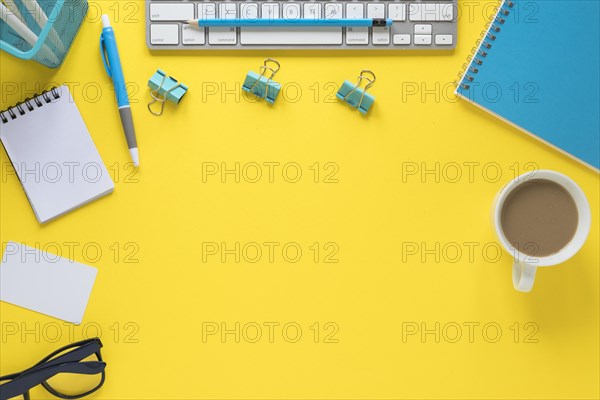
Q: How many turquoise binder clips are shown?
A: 3